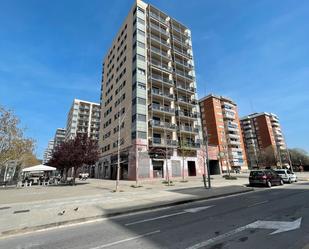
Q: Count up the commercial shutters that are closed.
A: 2